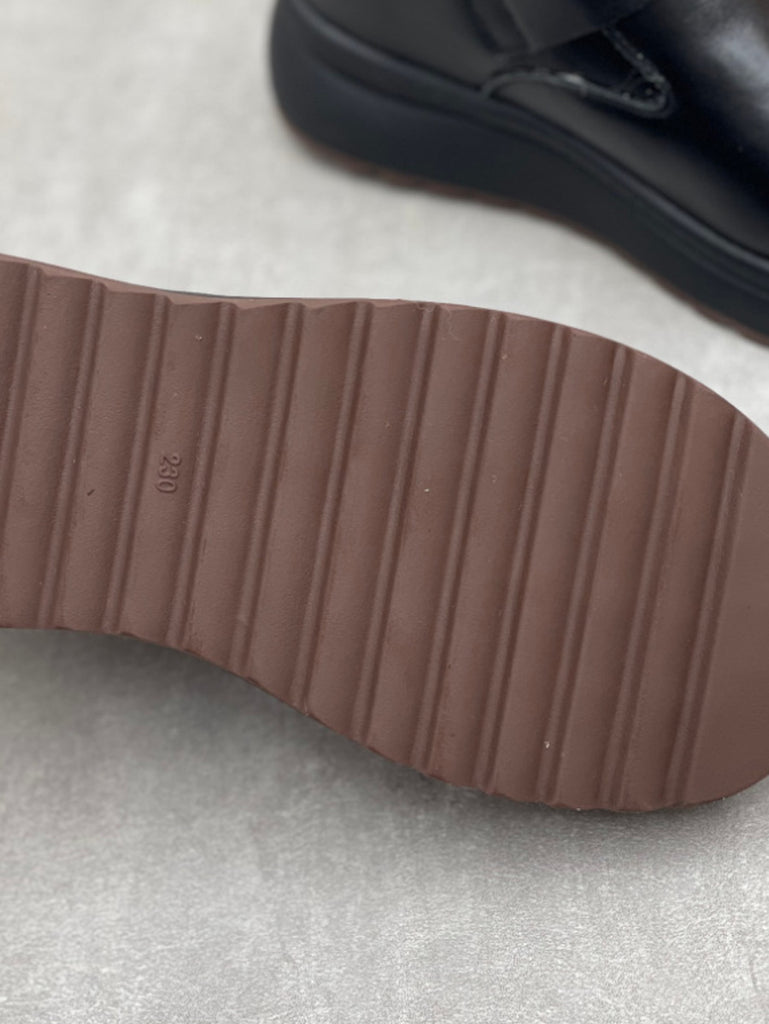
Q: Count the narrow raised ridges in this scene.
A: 12